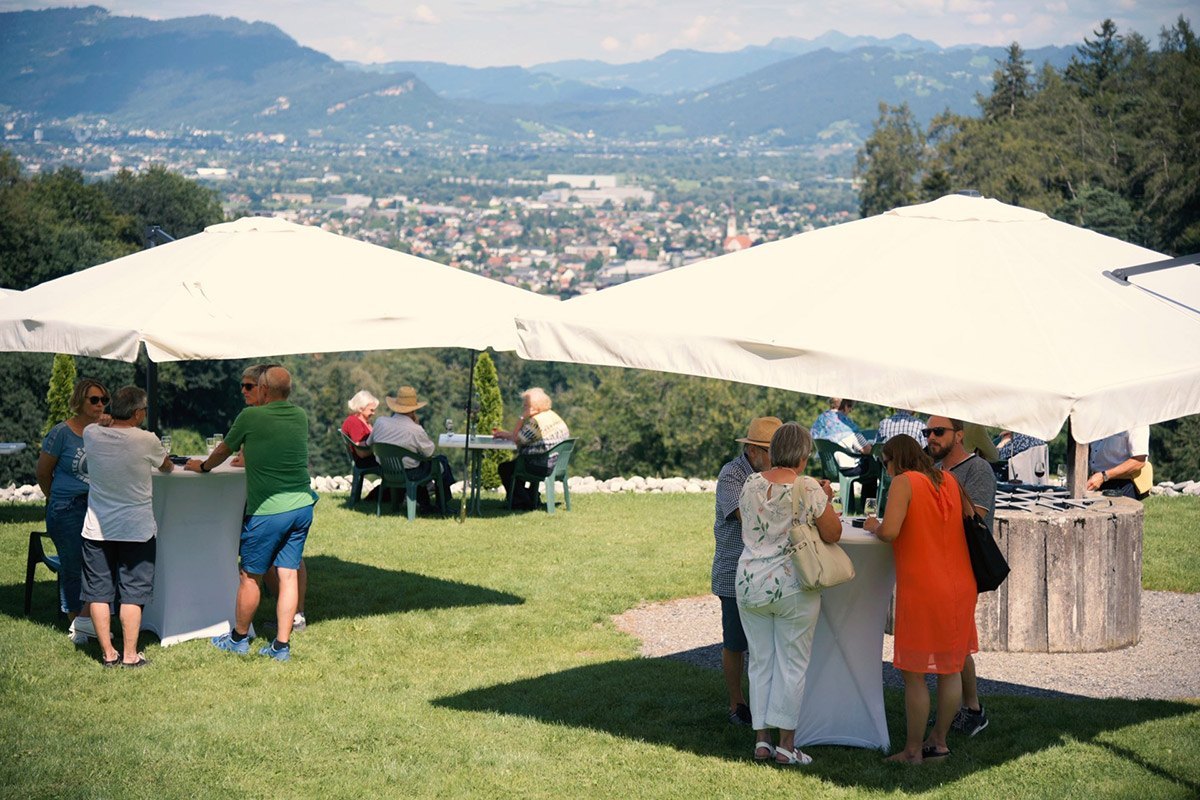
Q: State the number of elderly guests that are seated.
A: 3